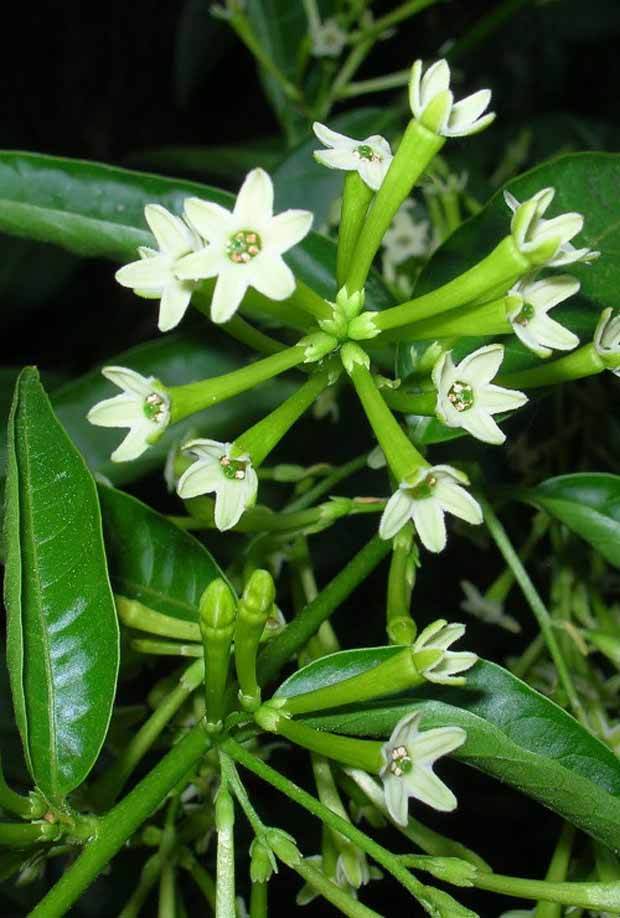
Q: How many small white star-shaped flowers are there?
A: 13